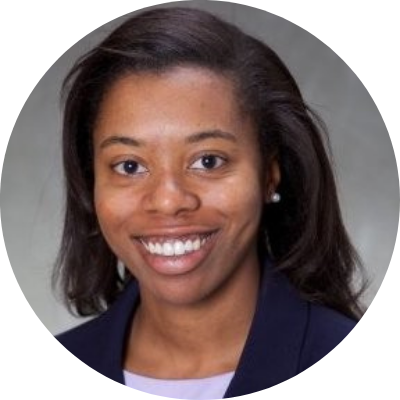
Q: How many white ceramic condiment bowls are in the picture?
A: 0